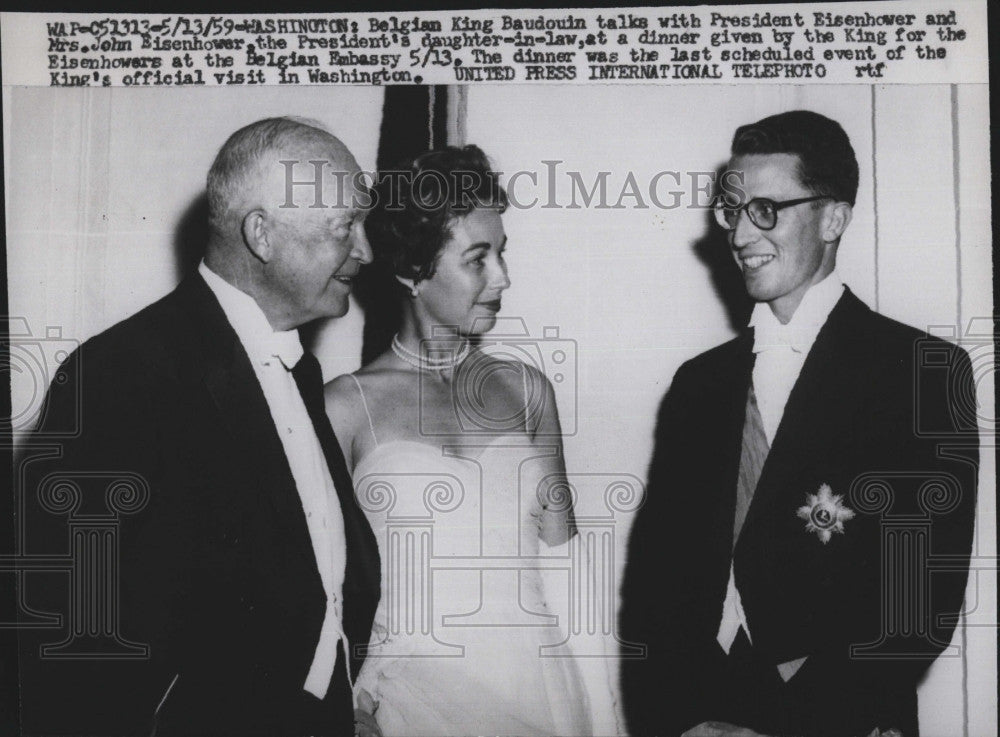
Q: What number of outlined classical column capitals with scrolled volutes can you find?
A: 4